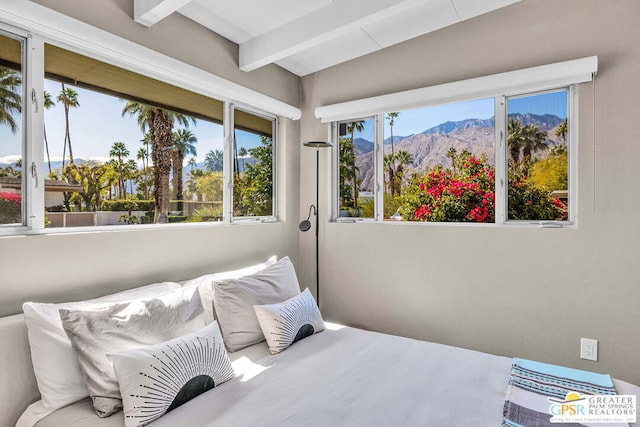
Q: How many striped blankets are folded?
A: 1